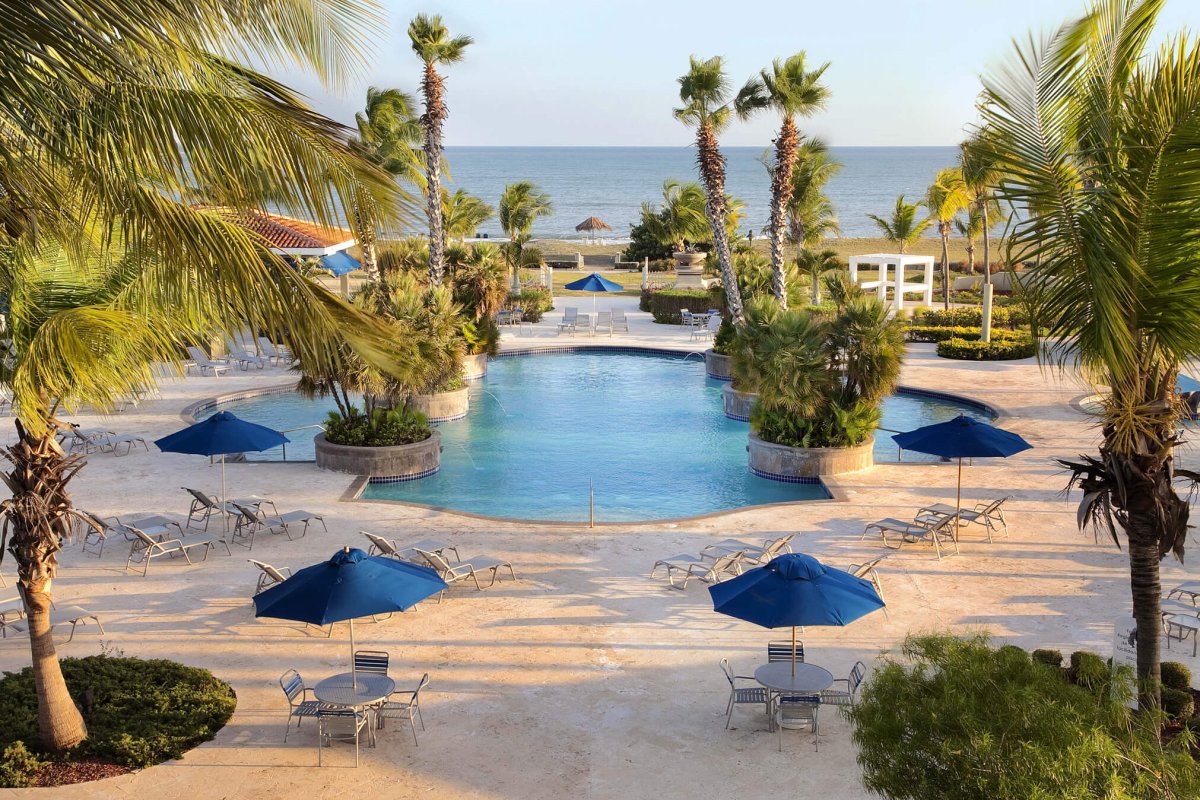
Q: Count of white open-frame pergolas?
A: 1